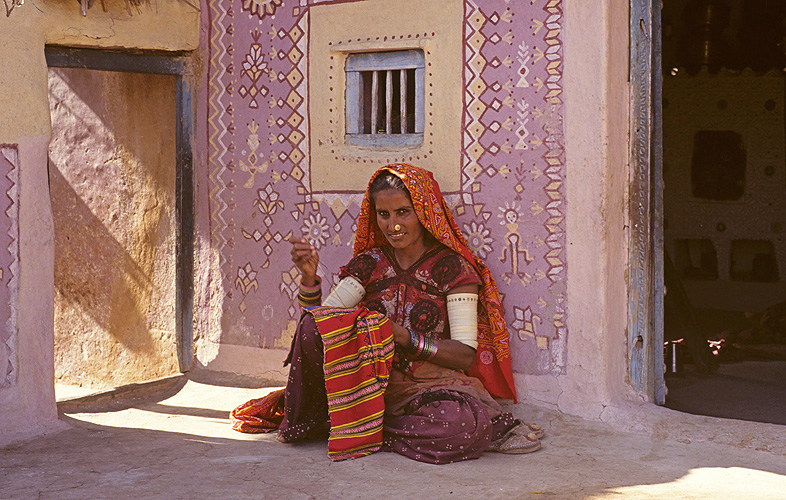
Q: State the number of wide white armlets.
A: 2